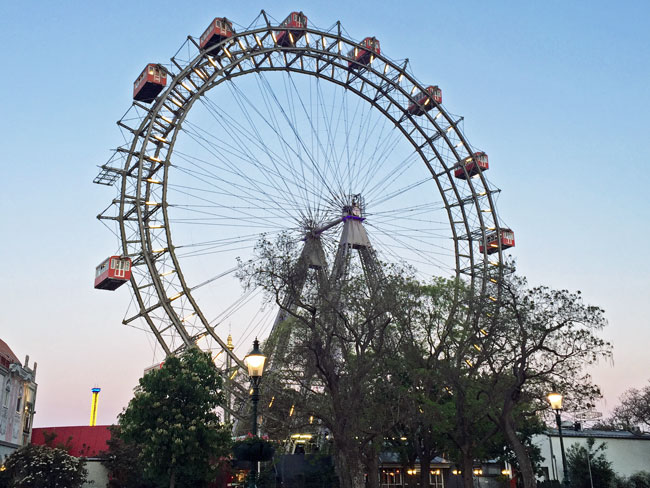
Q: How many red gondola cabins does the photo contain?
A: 8